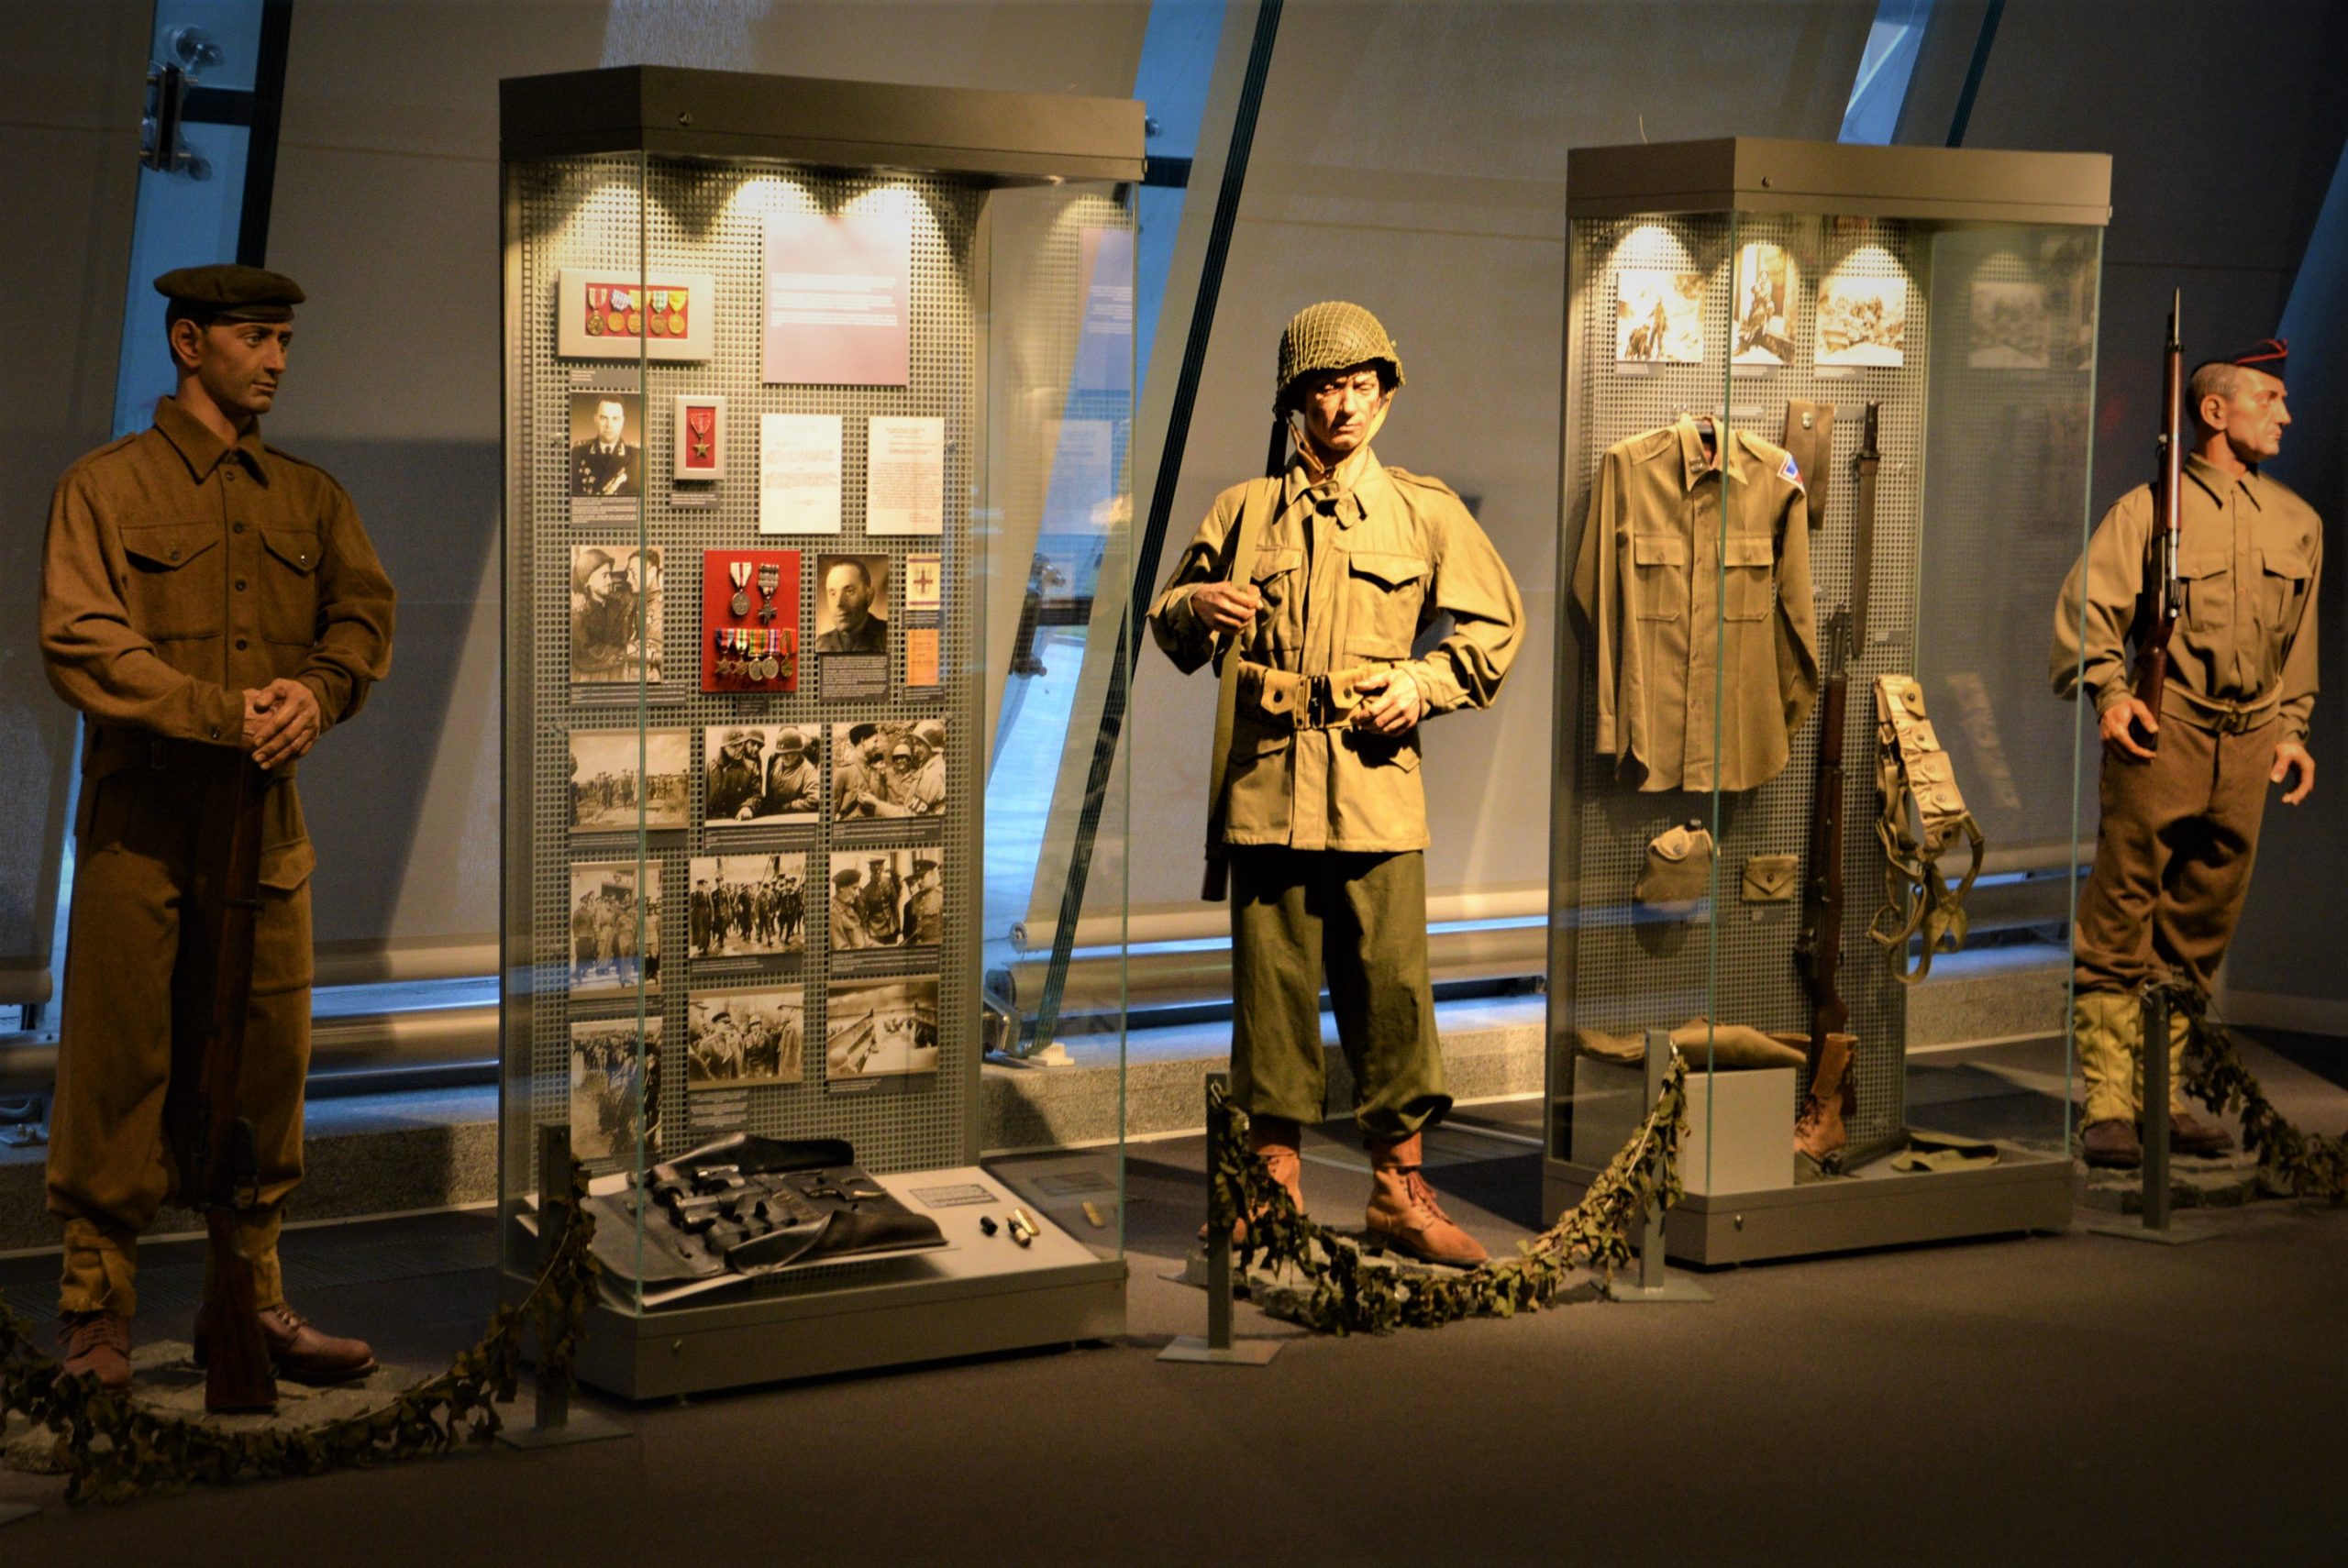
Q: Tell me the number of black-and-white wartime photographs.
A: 15